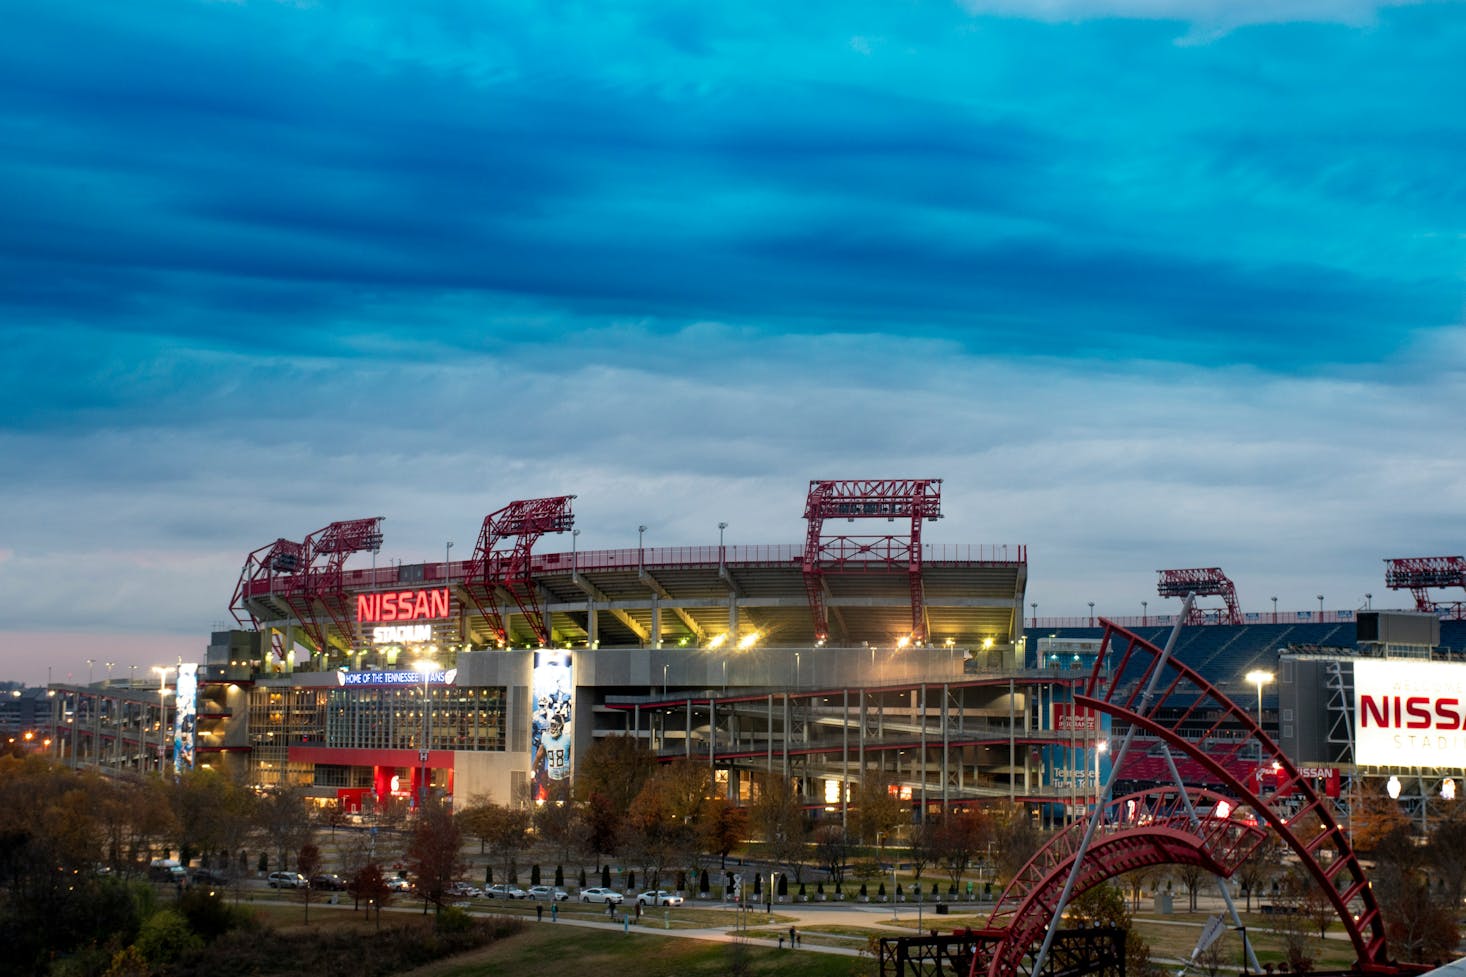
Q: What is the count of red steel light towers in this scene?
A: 6